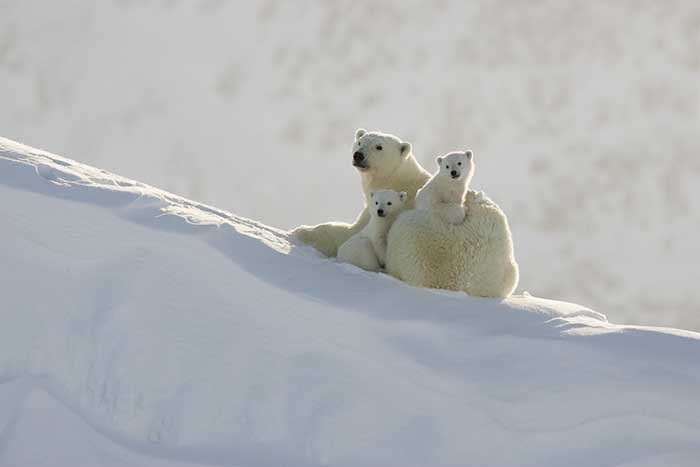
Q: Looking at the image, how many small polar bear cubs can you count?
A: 2